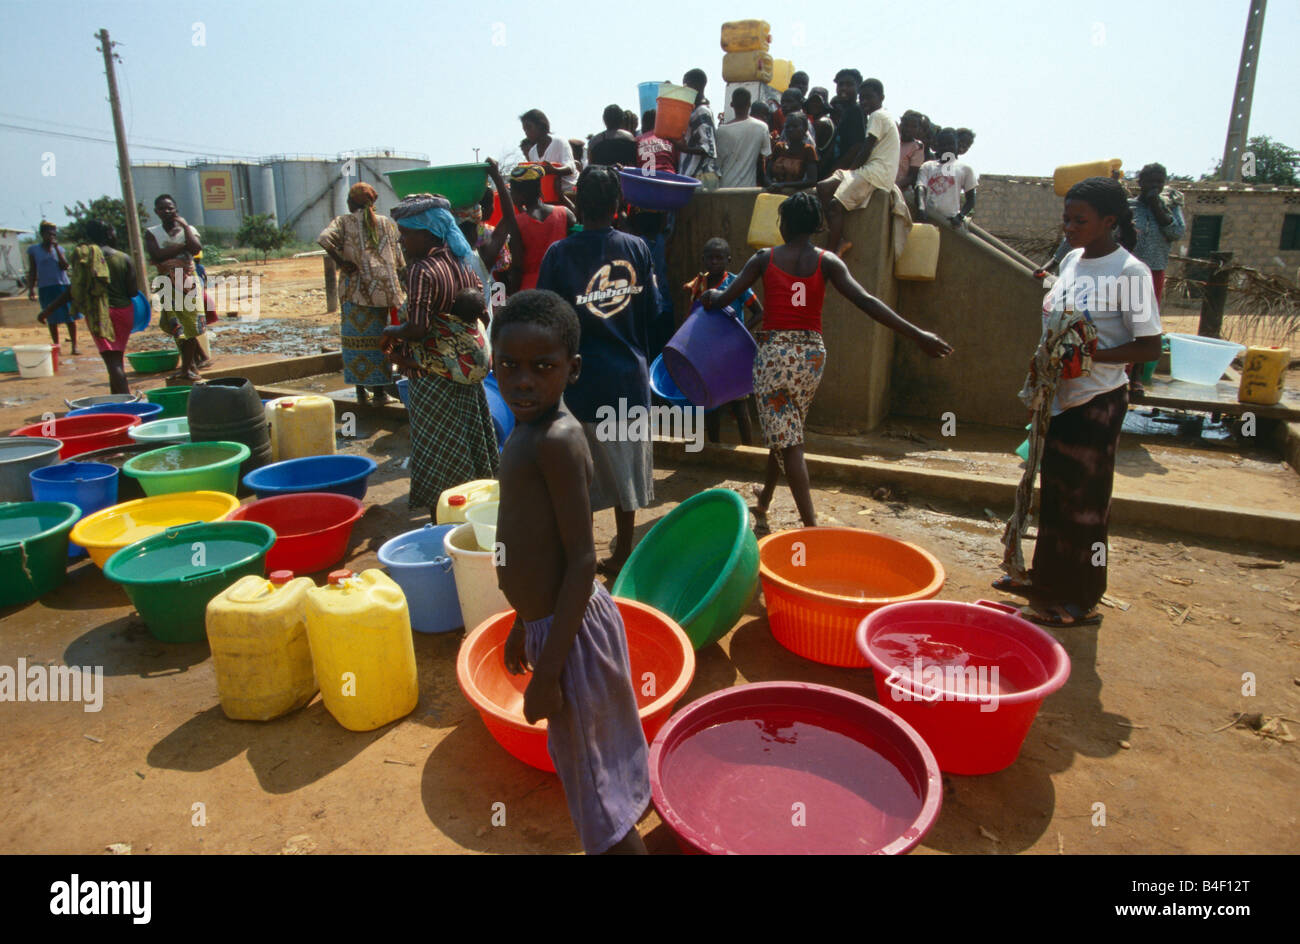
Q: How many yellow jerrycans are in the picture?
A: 11